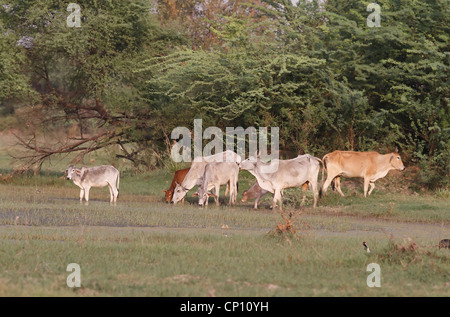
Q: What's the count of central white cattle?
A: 3